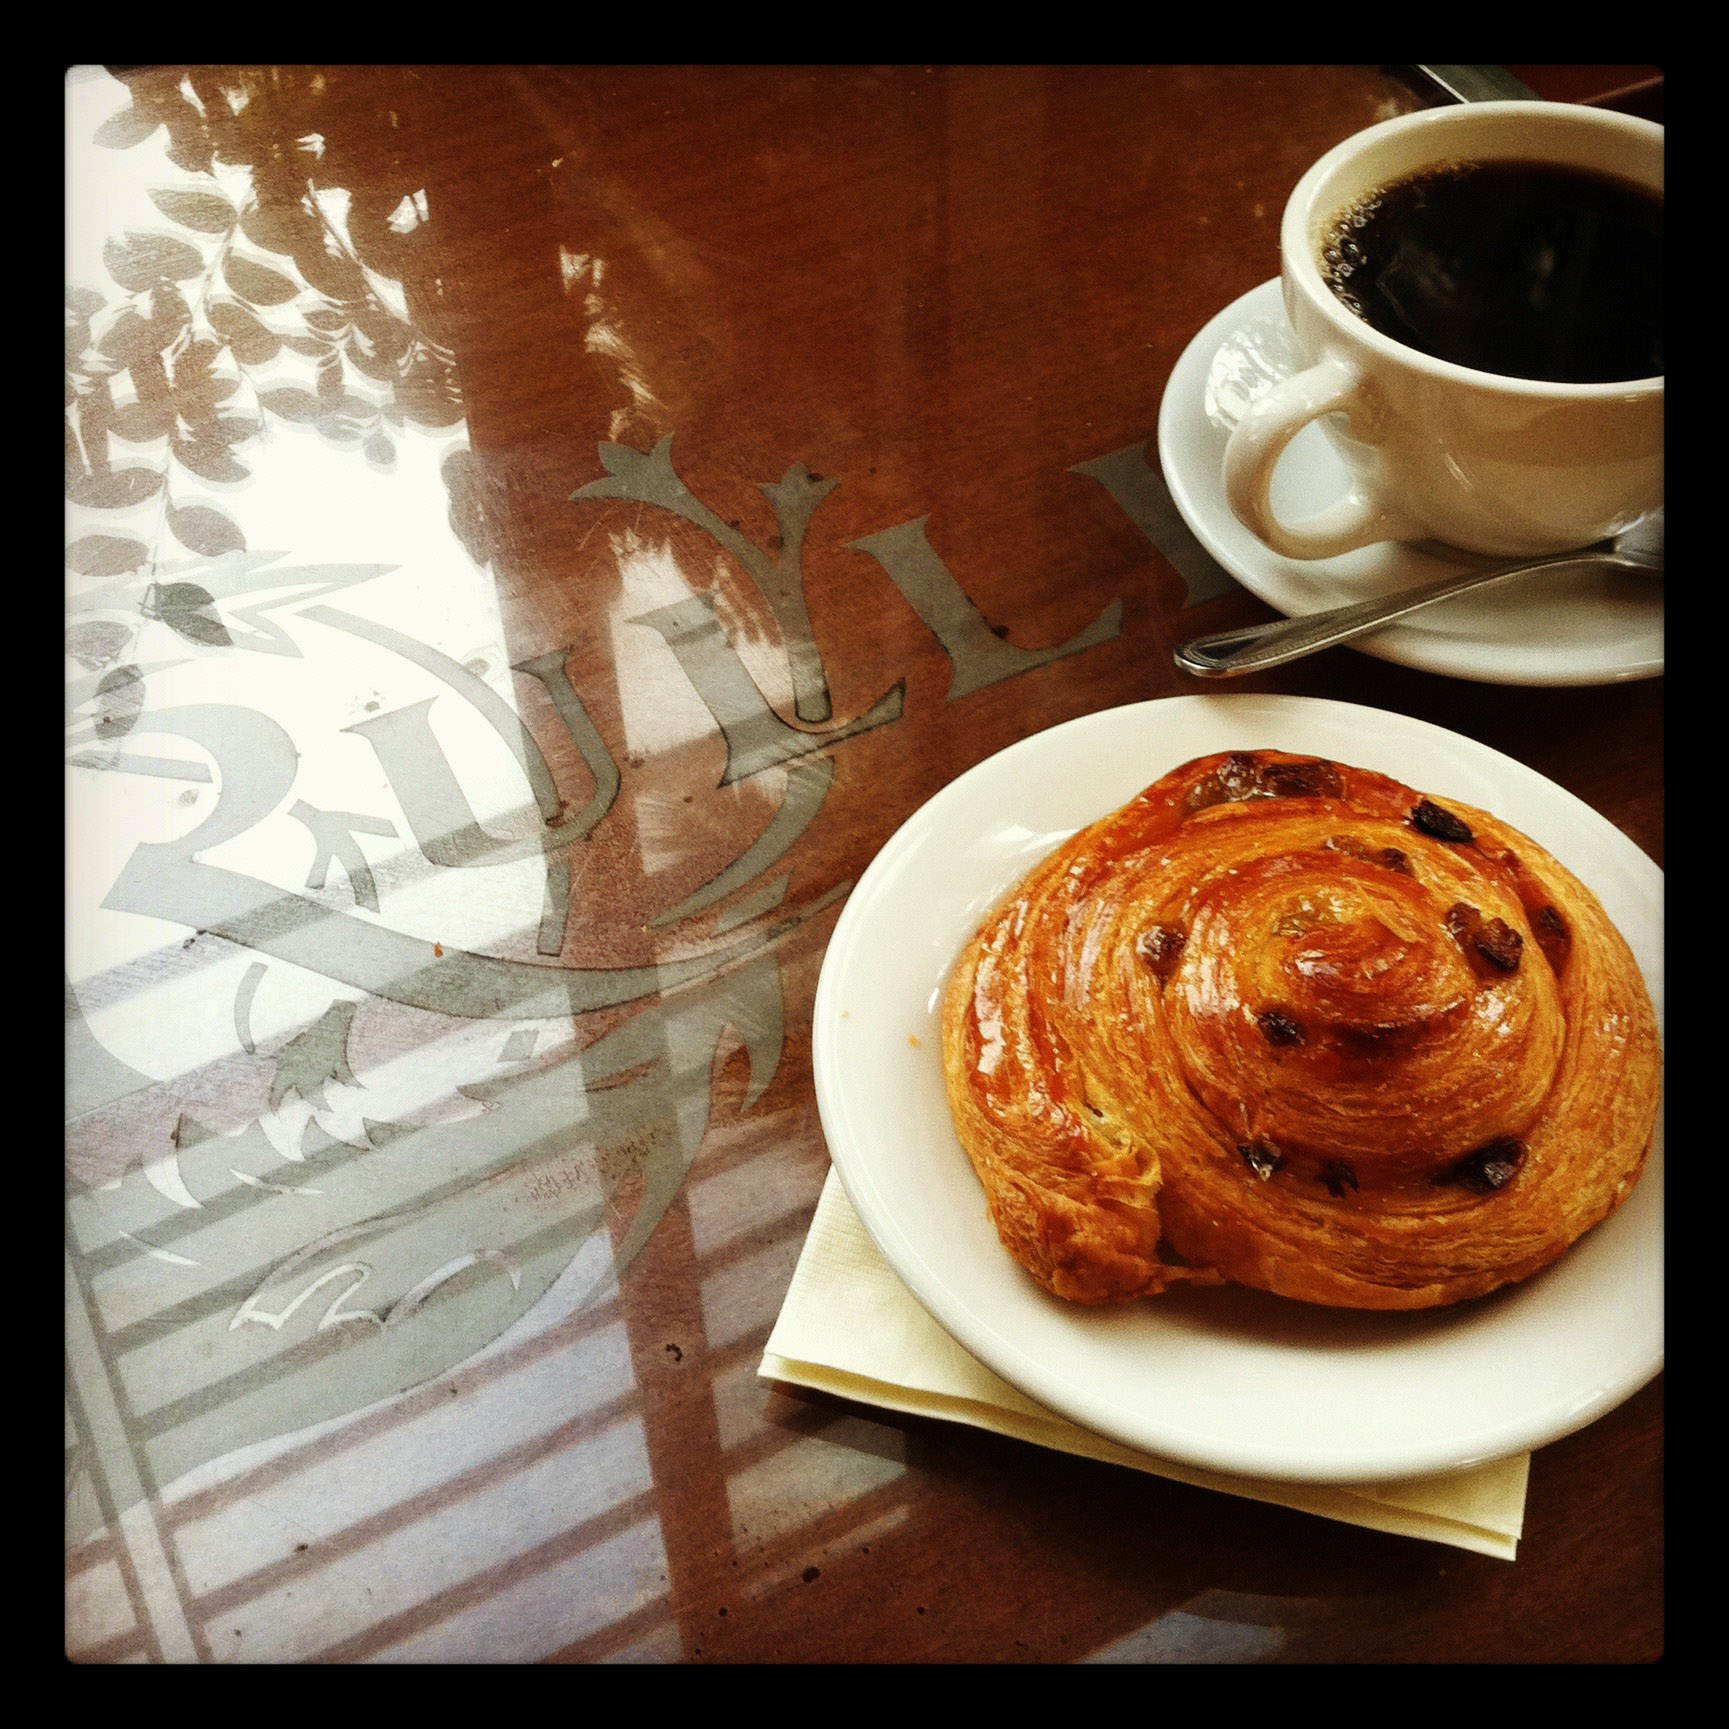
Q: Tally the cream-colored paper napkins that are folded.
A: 1